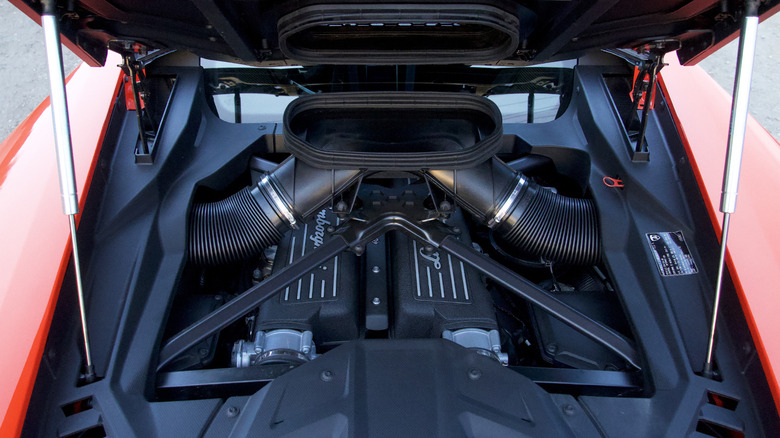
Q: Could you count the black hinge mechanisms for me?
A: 2